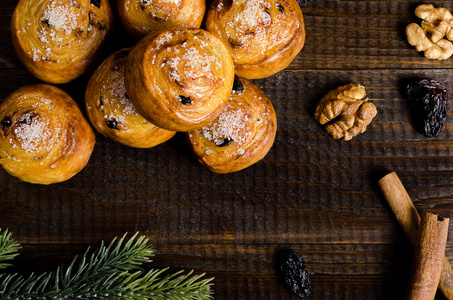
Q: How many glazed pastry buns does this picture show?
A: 7